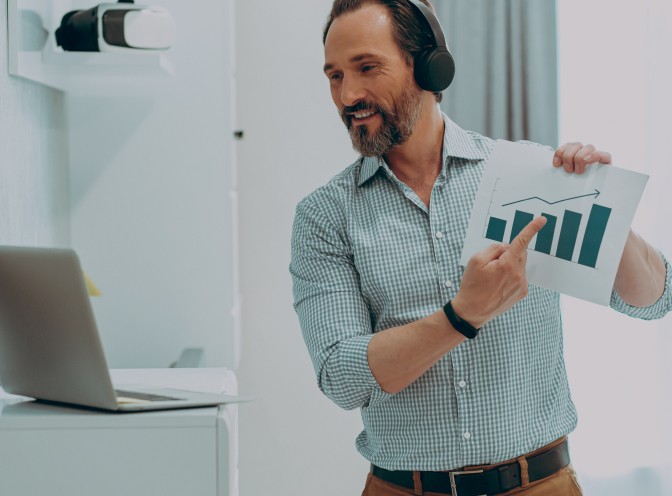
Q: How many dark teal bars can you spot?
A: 5